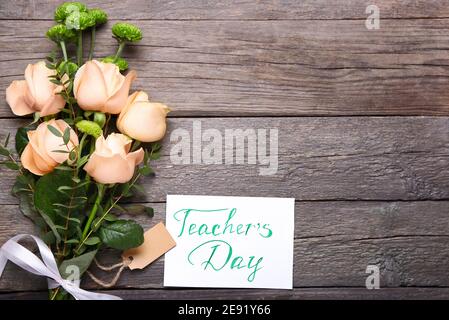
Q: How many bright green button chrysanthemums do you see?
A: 8